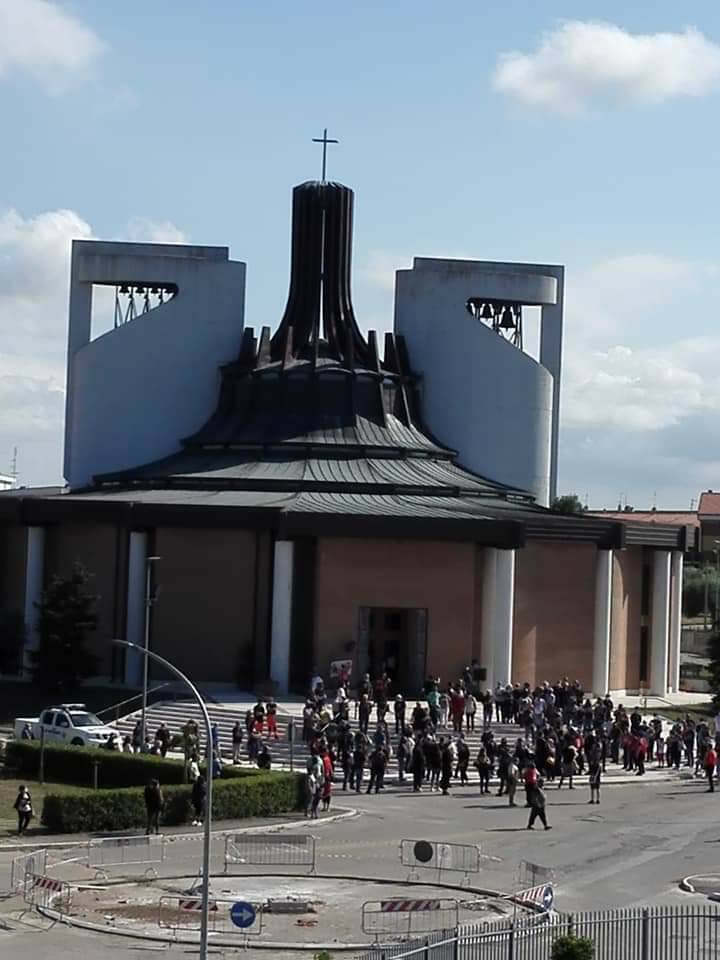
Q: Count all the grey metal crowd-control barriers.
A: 9